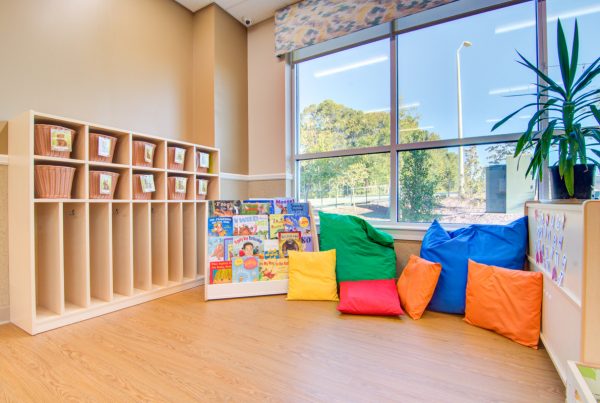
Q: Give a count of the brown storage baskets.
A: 10